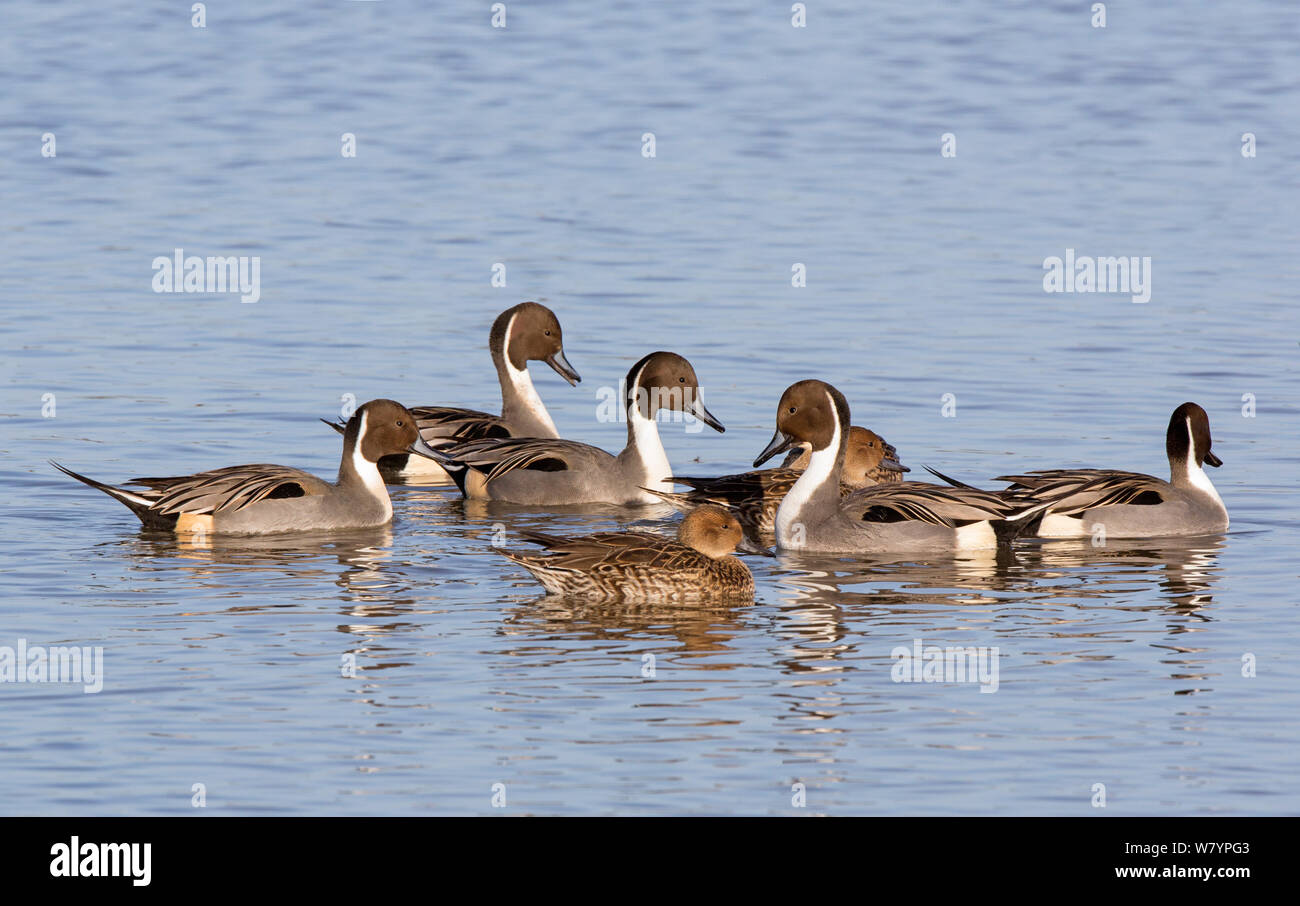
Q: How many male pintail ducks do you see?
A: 5